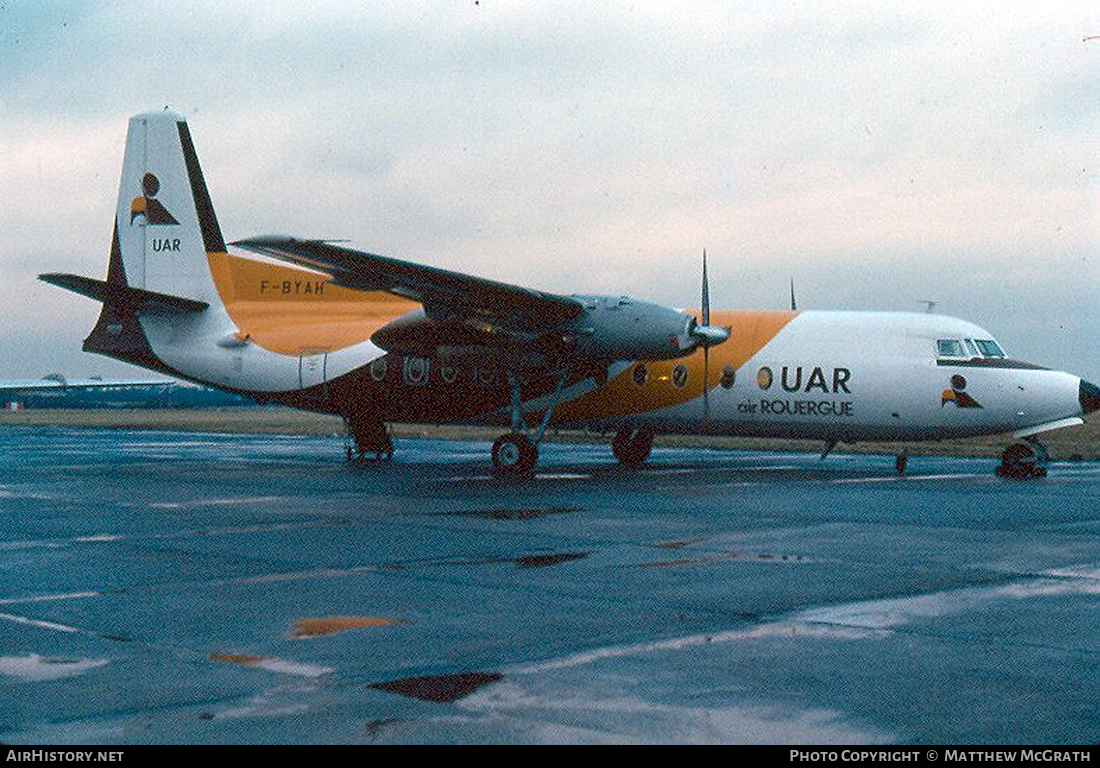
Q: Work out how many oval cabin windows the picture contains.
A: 8